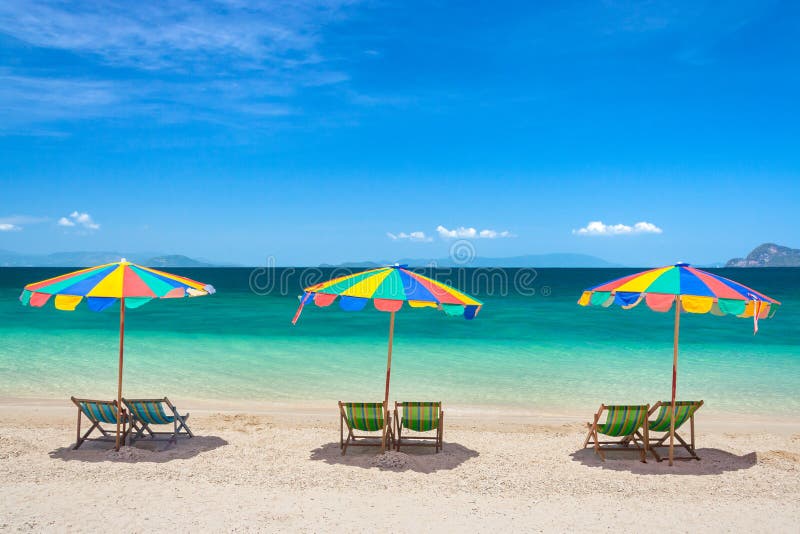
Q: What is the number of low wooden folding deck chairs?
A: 6